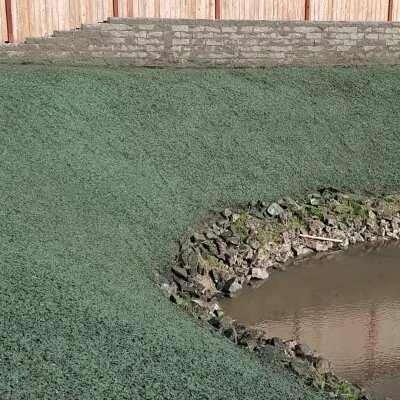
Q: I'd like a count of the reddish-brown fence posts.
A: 5